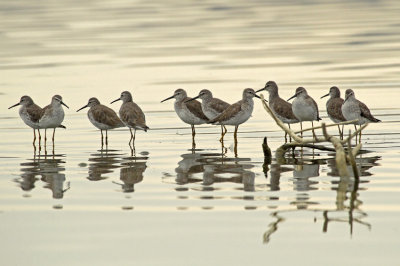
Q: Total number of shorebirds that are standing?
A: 11